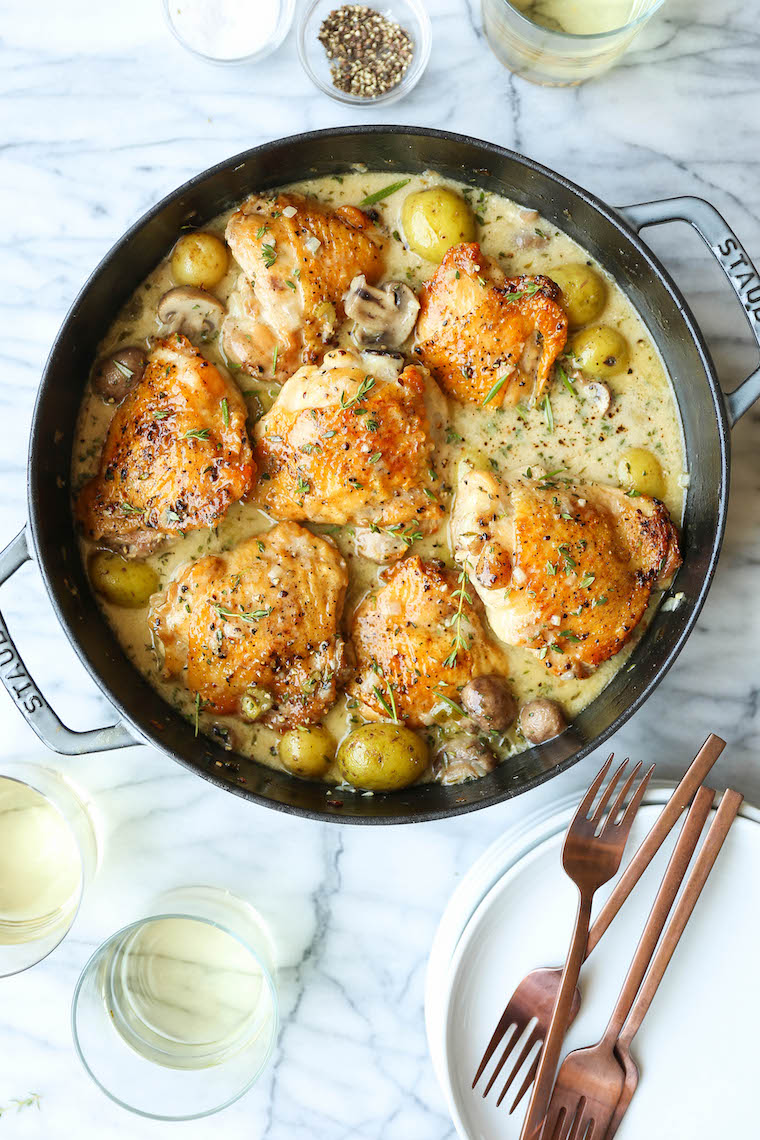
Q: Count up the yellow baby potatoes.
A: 8